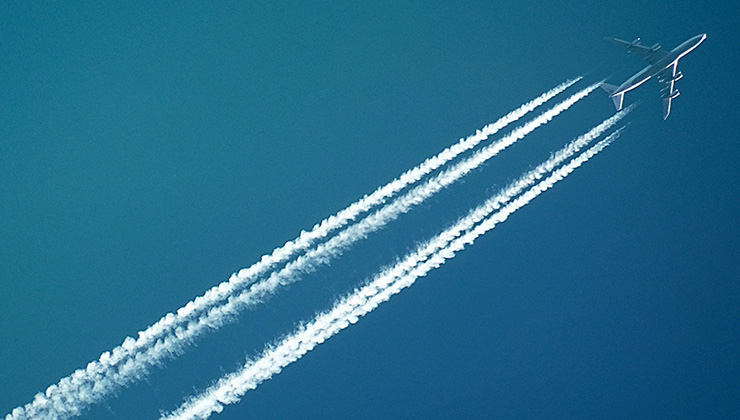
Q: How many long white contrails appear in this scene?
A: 4